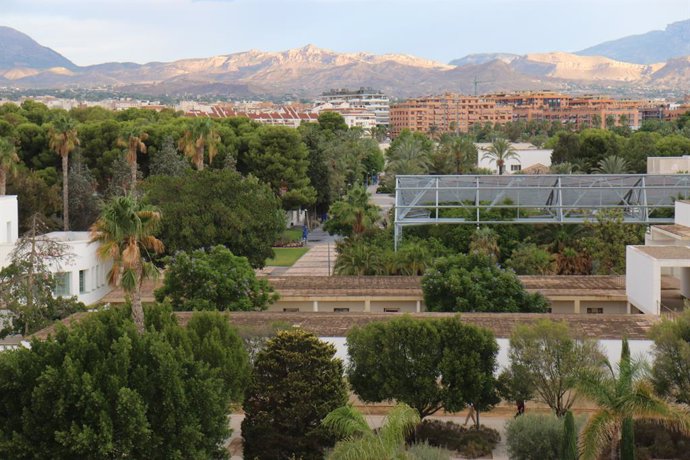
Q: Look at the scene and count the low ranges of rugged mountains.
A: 1